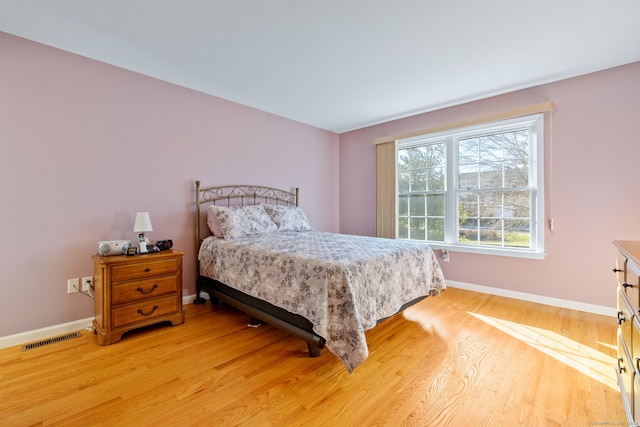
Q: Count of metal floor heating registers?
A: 1